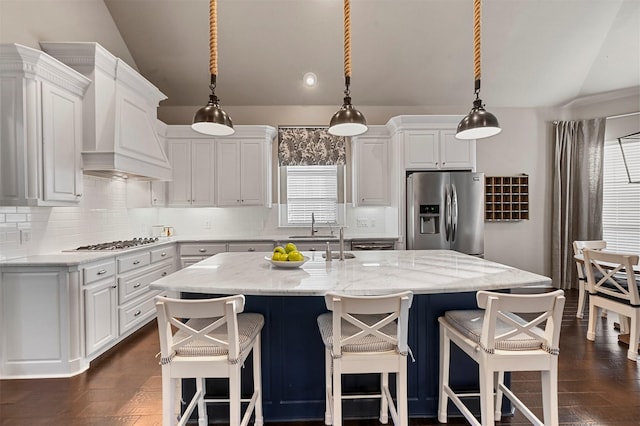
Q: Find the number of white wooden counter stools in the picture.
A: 3